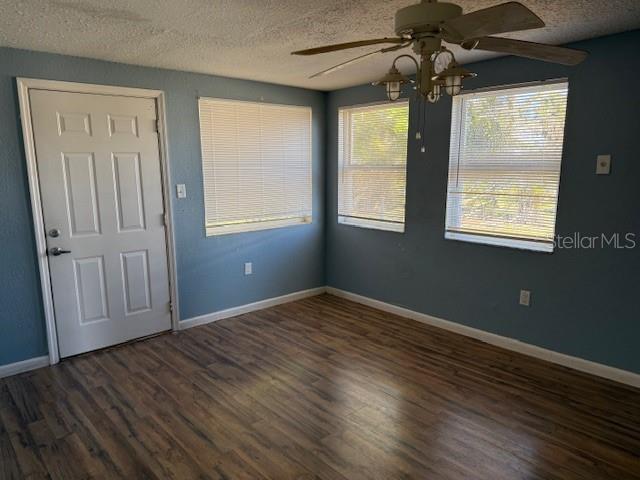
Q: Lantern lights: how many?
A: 3